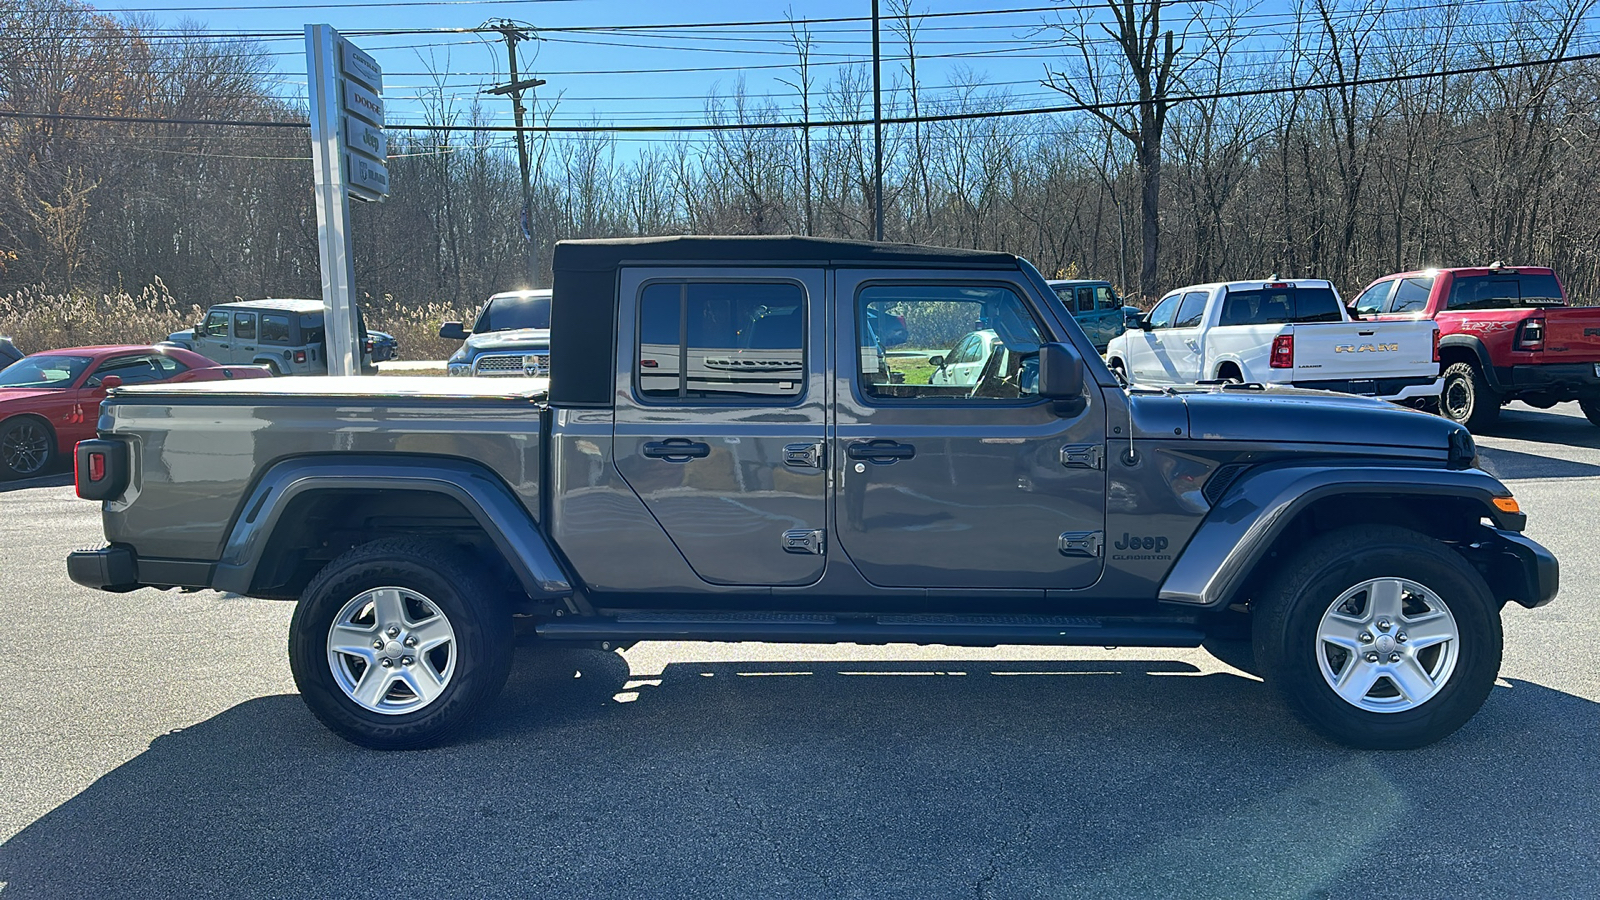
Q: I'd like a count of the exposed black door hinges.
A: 4